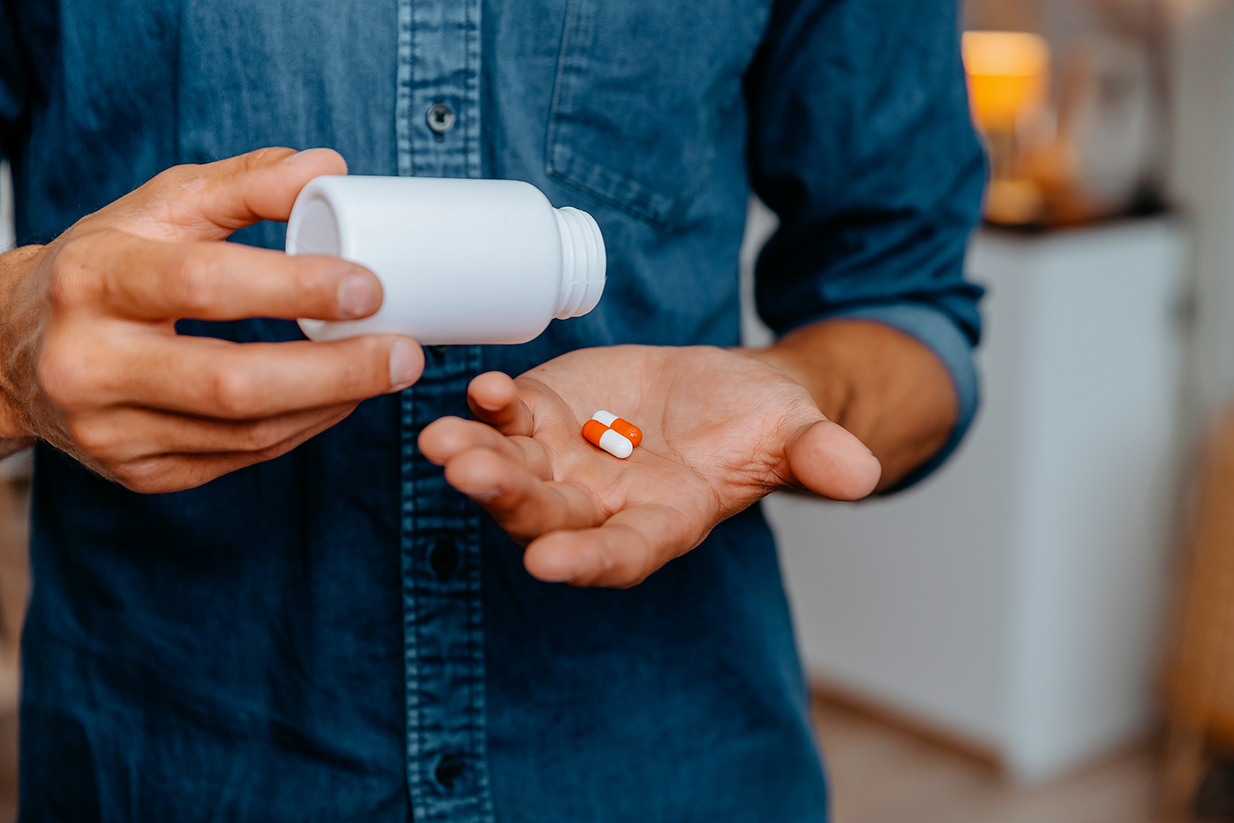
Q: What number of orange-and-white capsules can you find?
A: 2